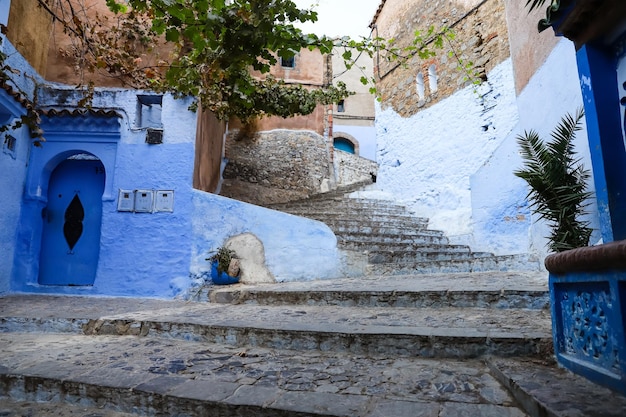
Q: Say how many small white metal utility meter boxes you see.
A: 3